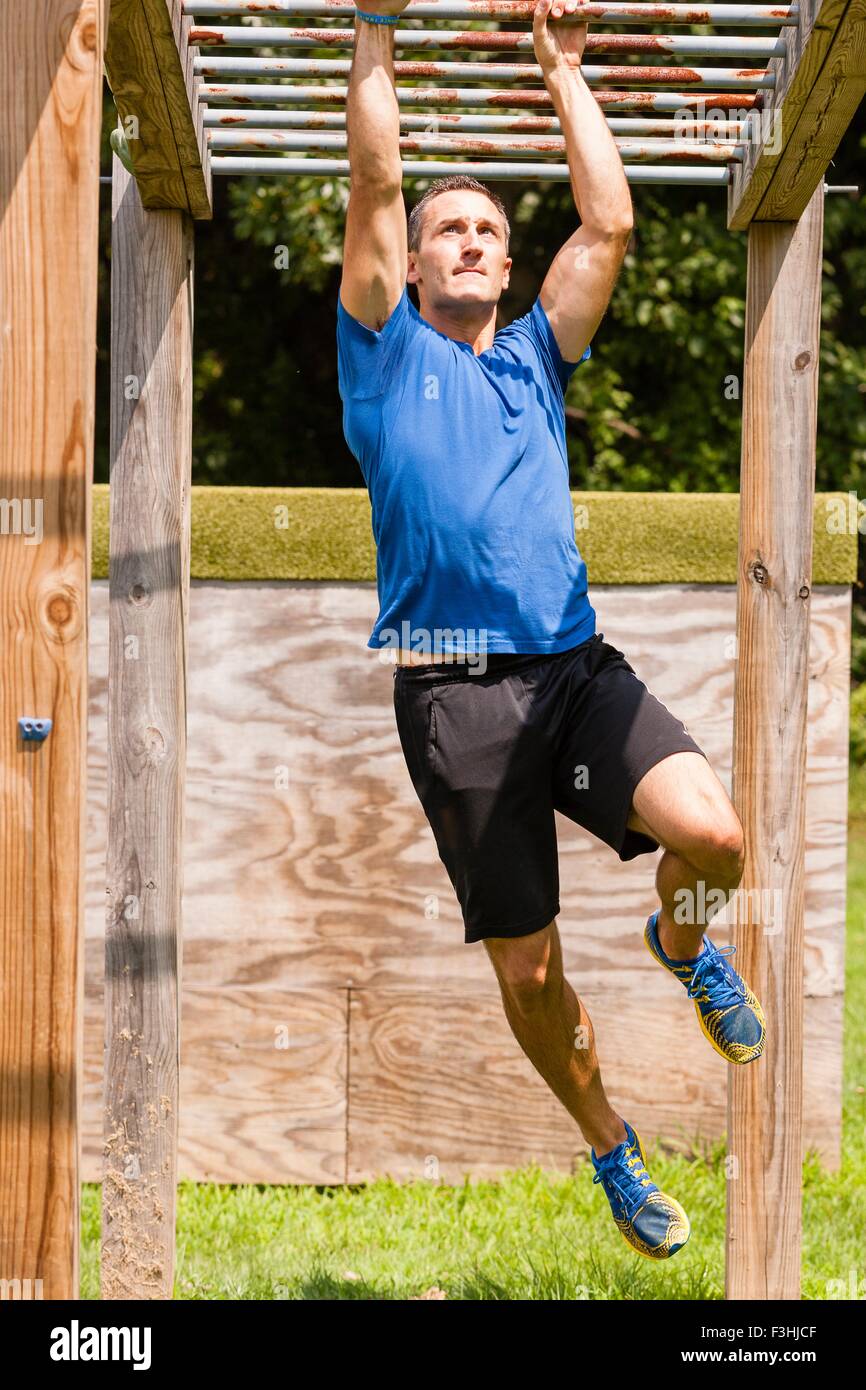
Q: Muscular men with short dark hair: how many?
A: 1